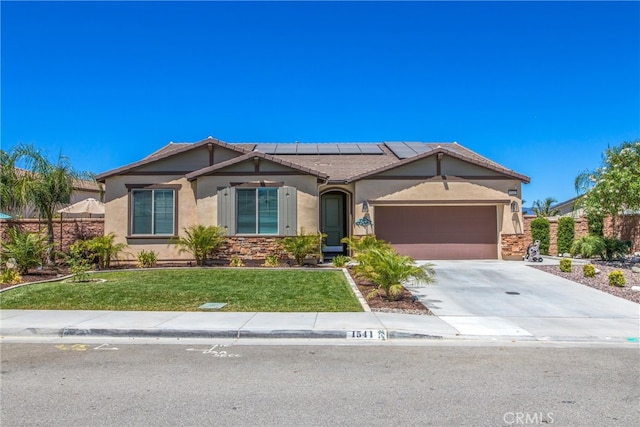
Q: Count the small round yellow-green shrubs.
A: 3